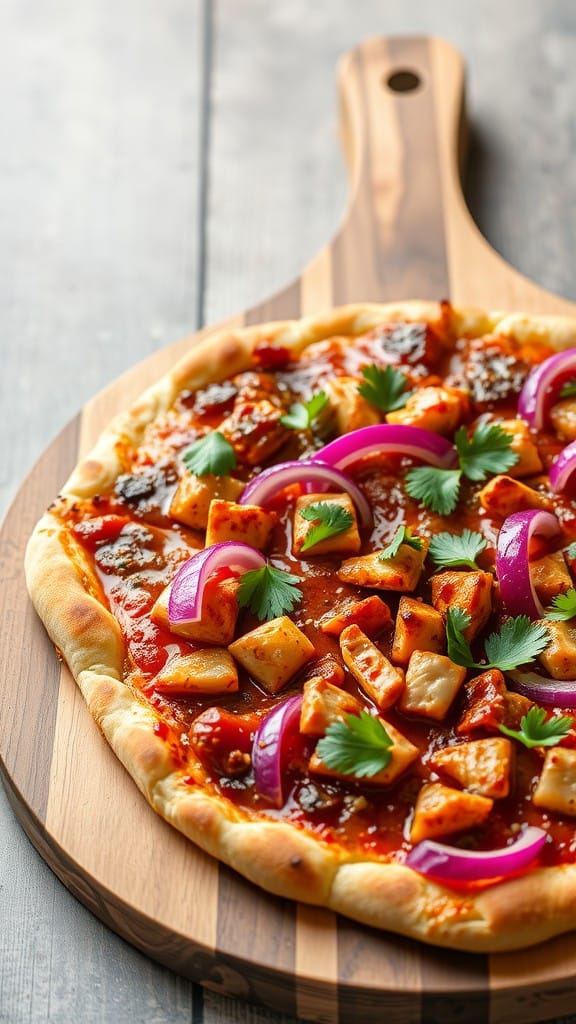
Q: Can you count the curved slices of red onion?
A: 9